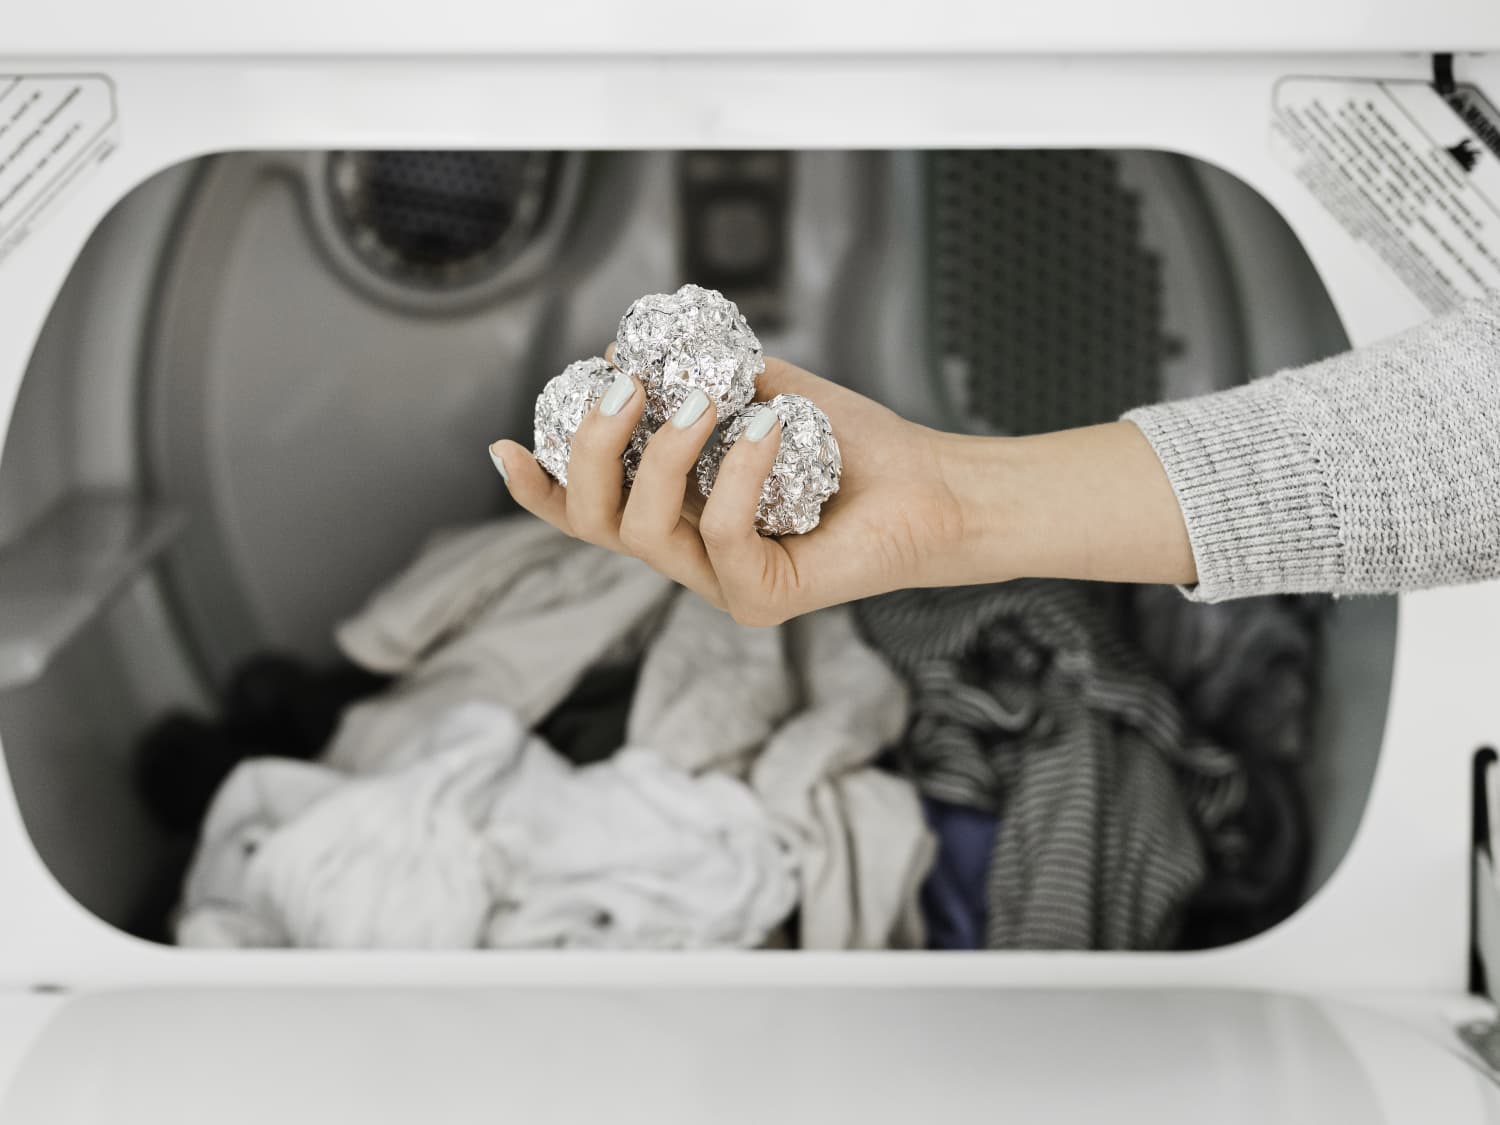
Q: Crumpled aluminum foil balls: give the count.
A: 3